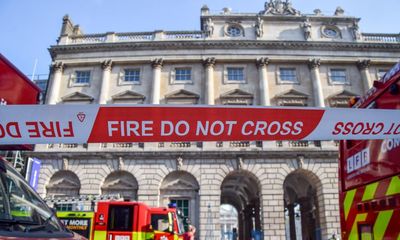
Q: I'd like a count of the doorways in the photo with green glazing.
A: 2